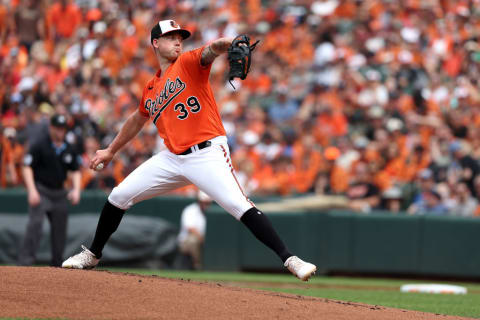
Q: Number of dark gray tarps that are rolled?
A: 1